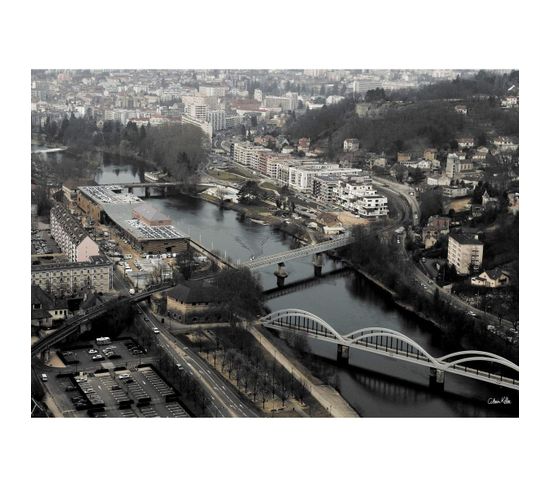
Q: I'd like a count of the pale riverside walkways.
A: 1